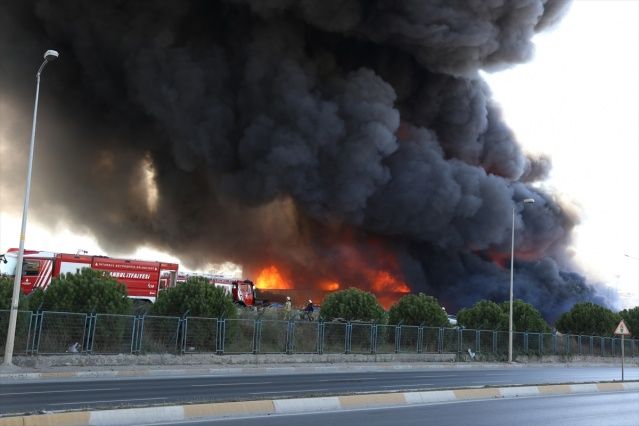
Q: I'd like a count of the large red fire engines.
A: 2